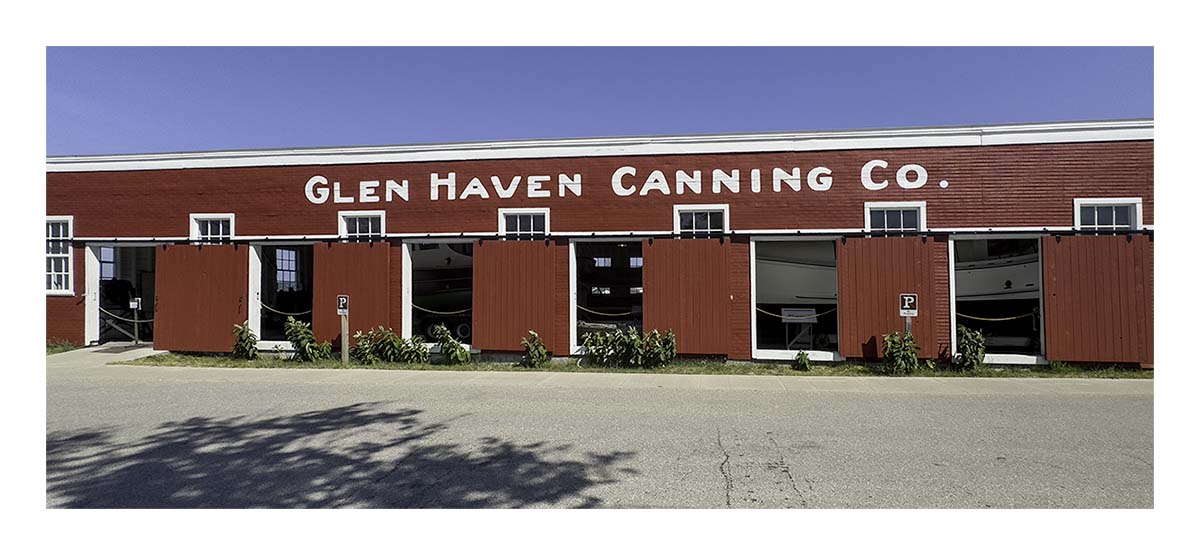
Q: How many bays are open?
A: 6